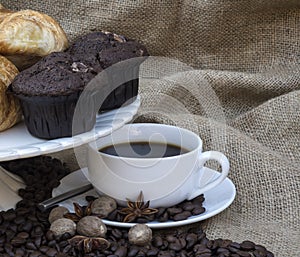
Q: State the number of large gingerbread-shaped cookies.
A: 0